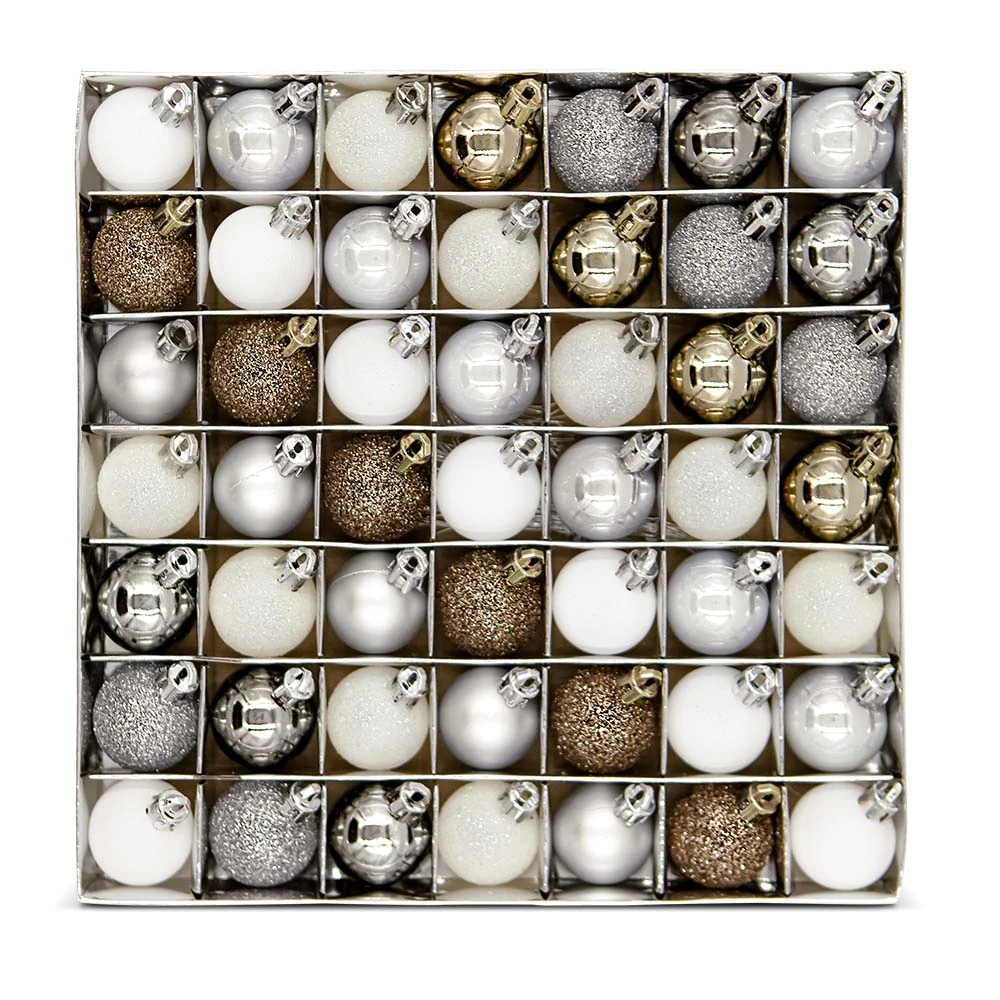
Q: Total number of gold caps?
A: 10